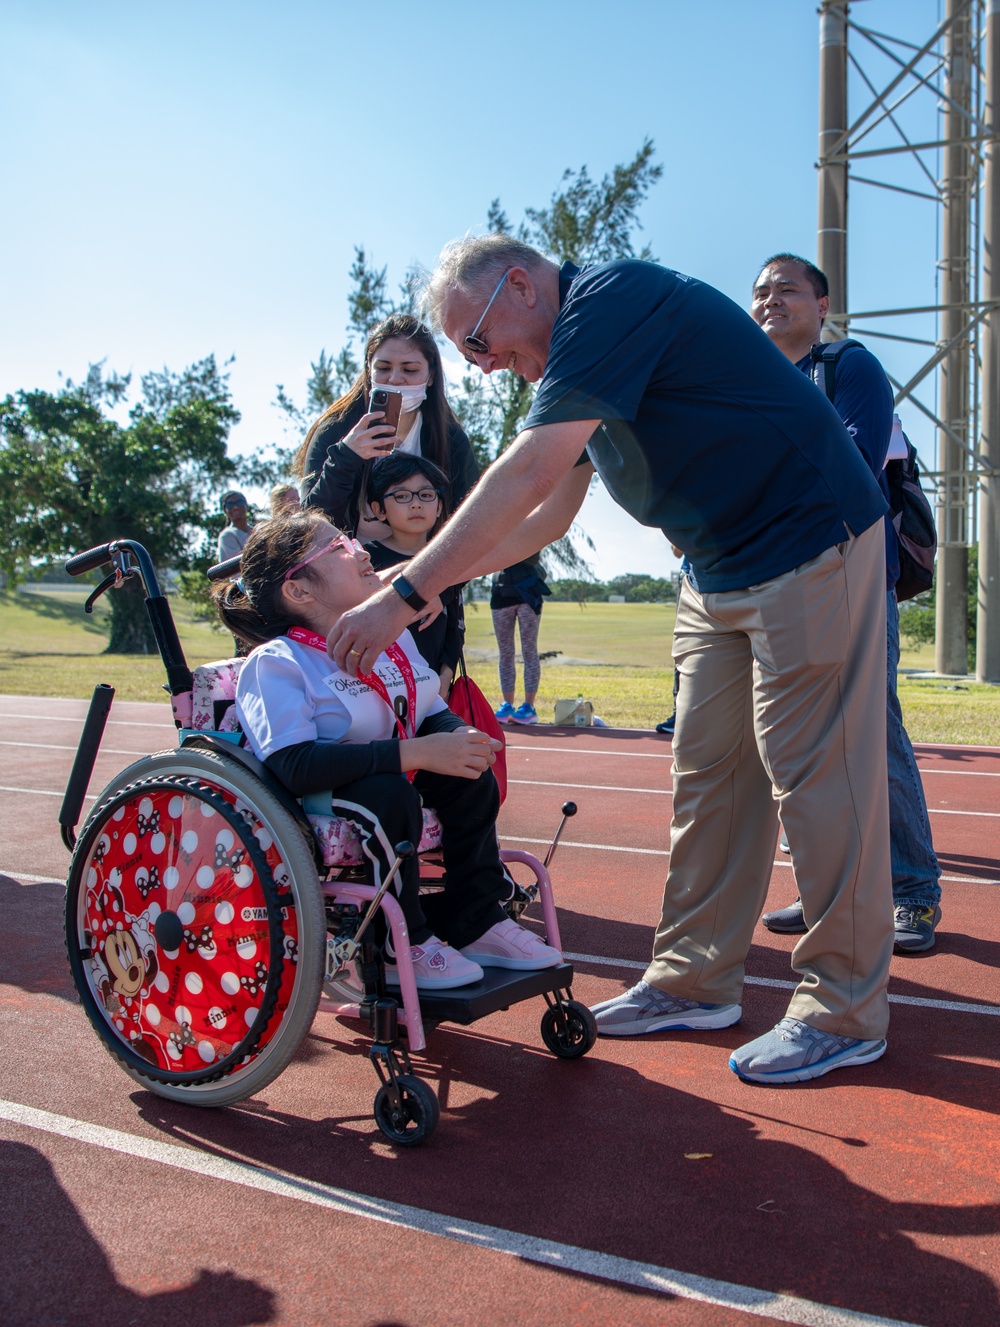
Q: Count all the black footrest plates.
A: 1